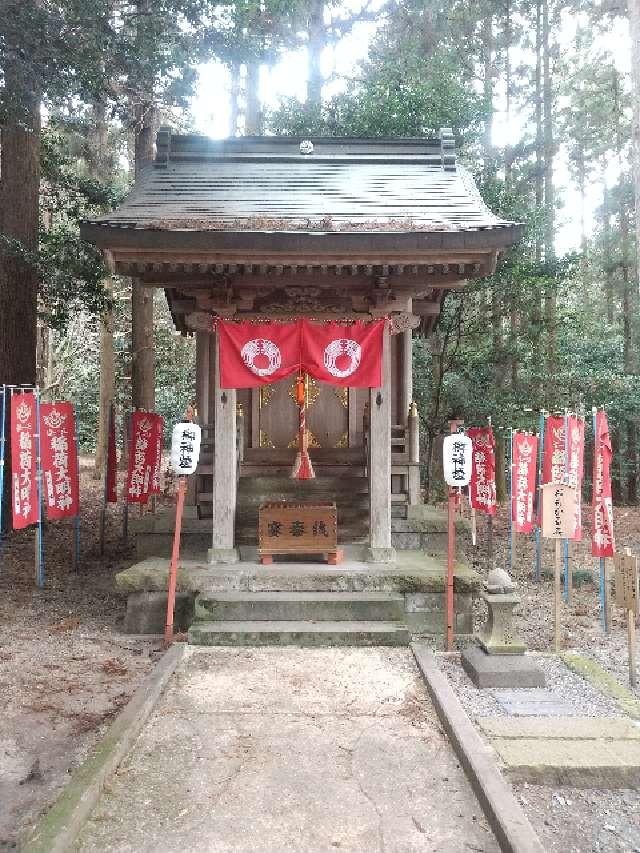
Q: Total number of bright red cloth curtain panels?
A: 2